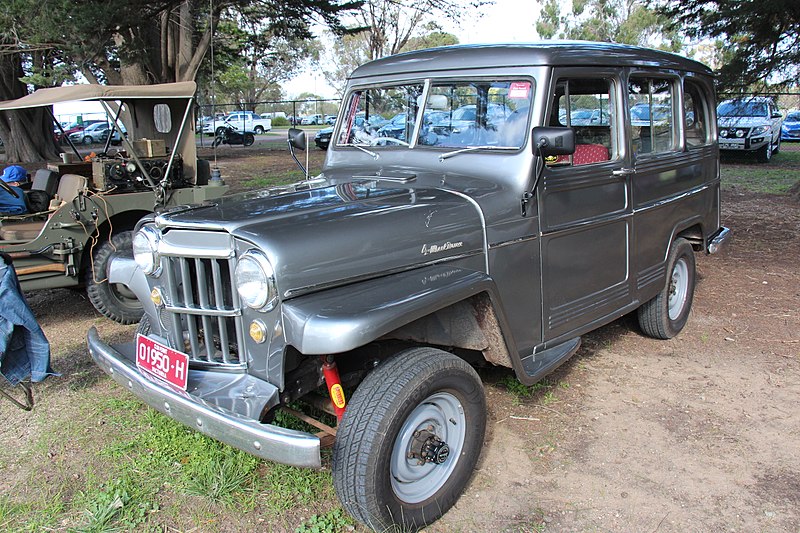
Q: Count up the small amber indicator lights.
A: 2